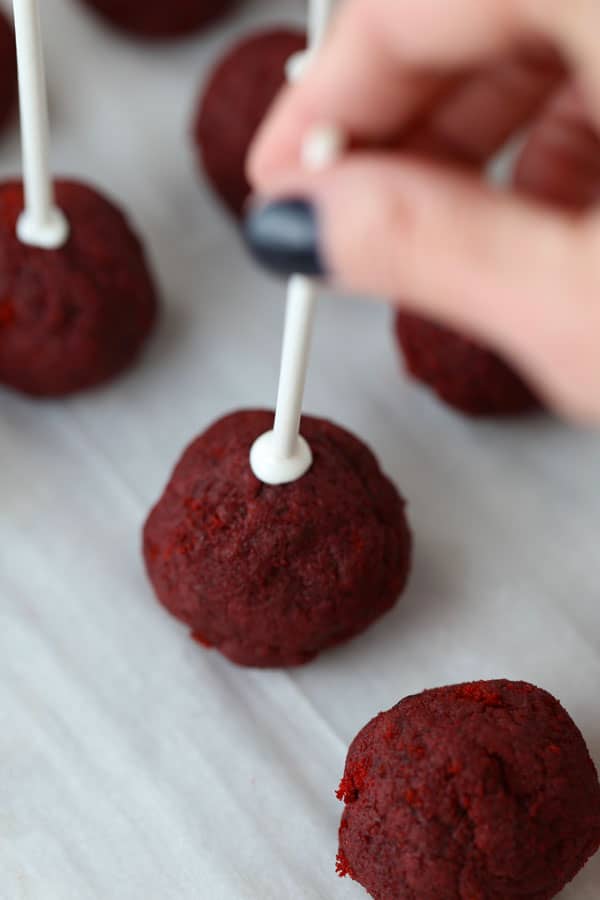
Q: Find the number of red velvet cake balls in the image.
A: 7